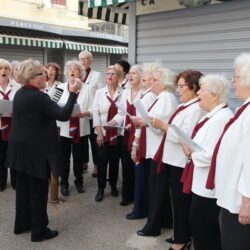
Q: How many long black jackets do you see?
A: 1